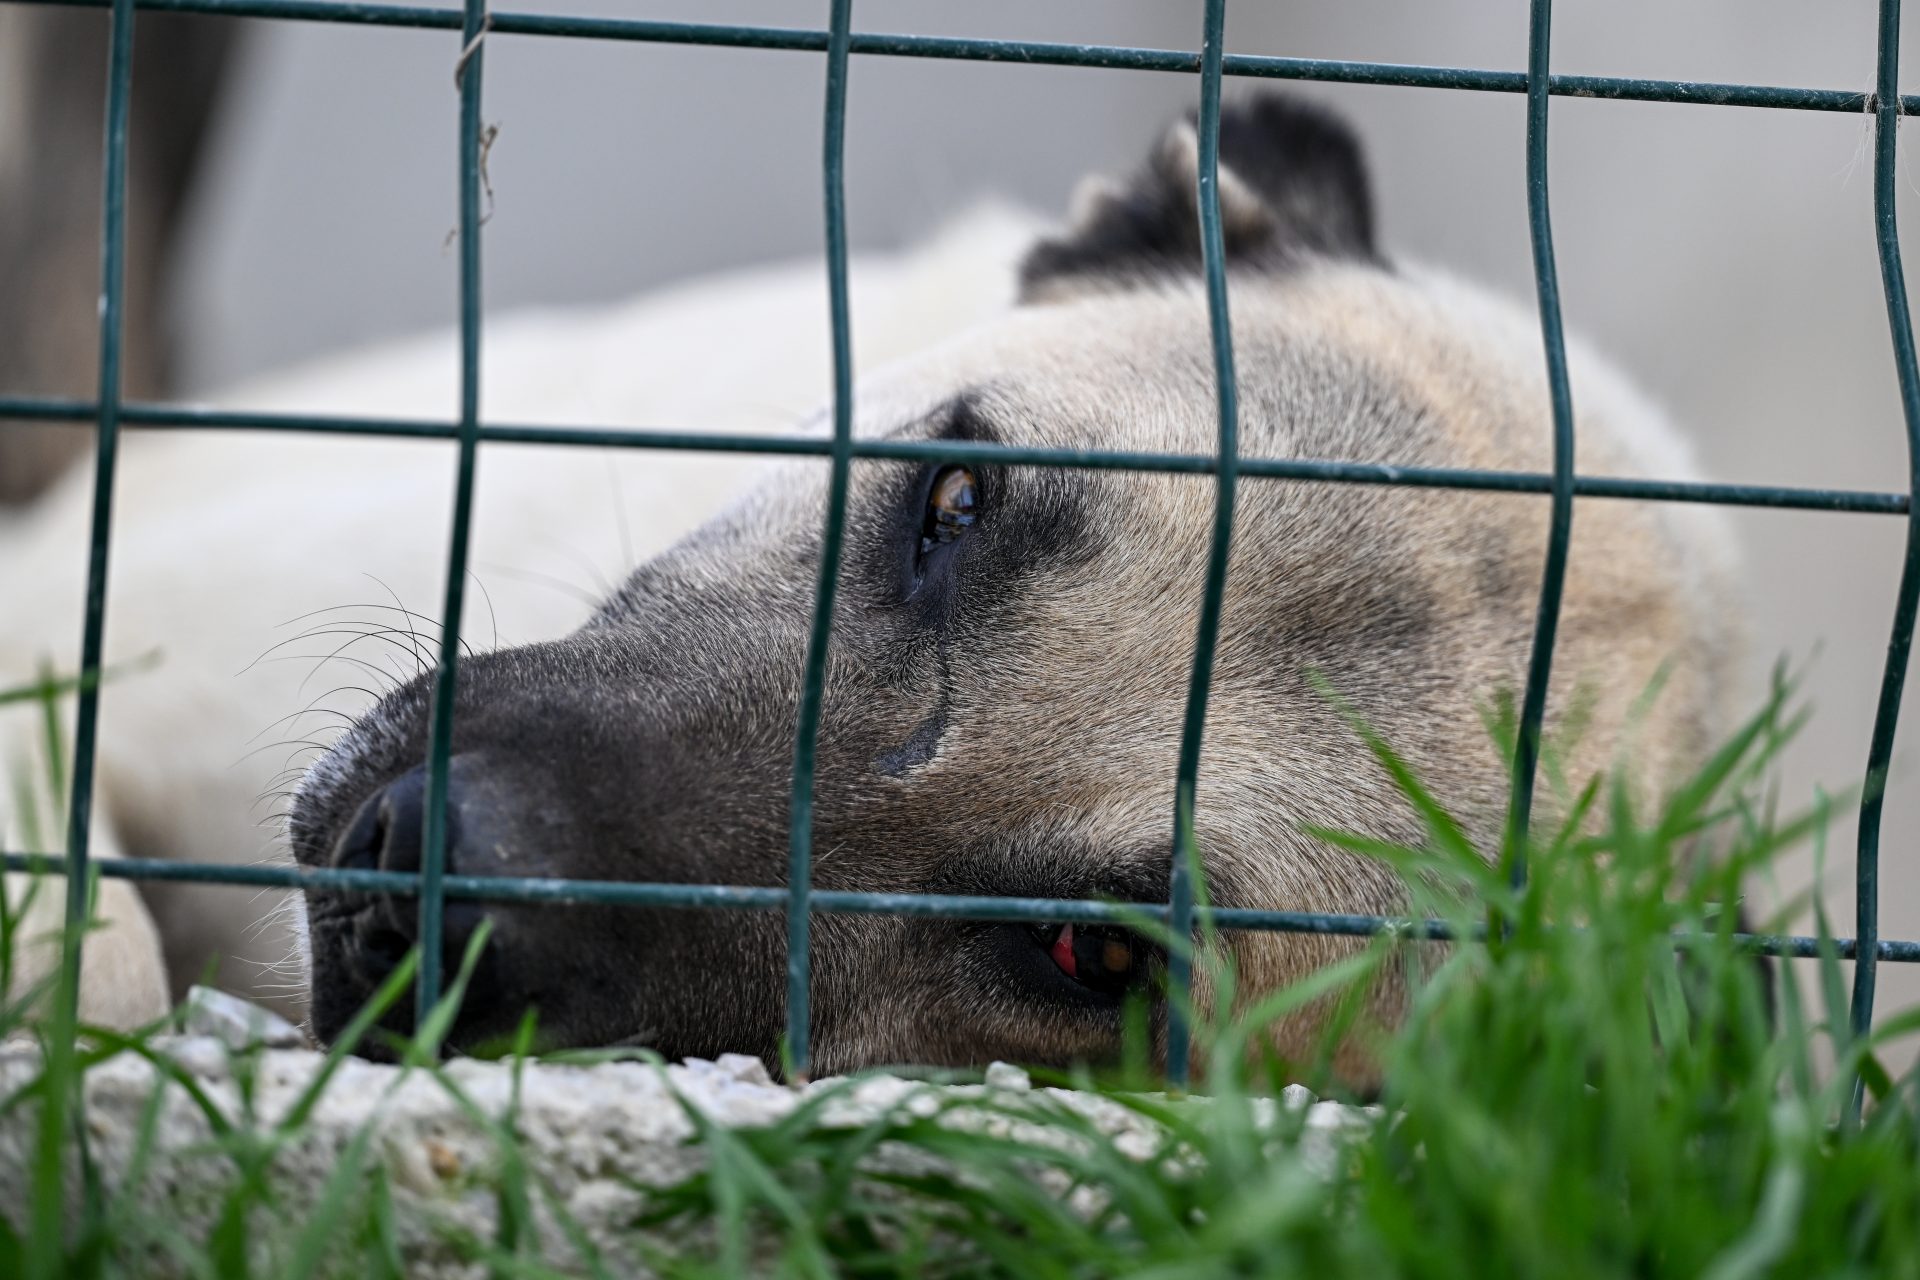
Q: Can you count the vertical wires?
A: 6